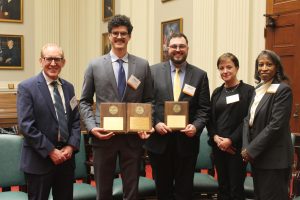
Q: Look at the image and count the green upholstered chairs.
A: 5